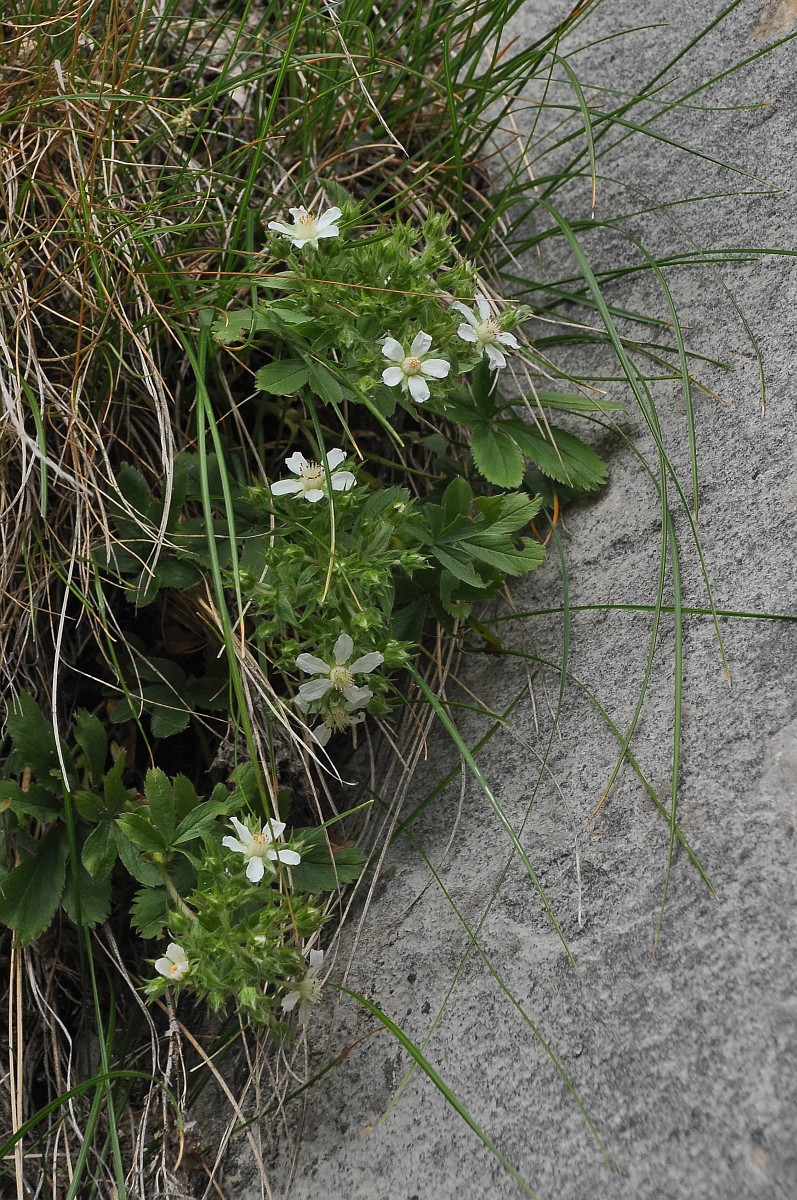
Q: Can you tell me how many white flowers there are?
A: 9